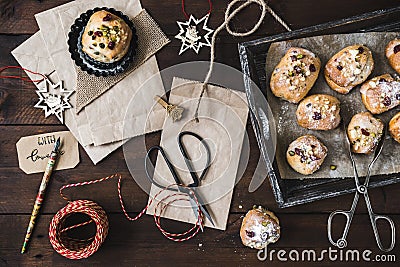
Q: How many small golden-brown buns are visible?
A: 10